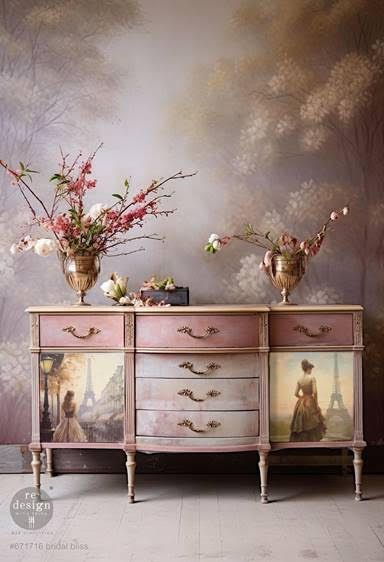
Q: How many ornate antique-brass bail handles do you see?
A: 6